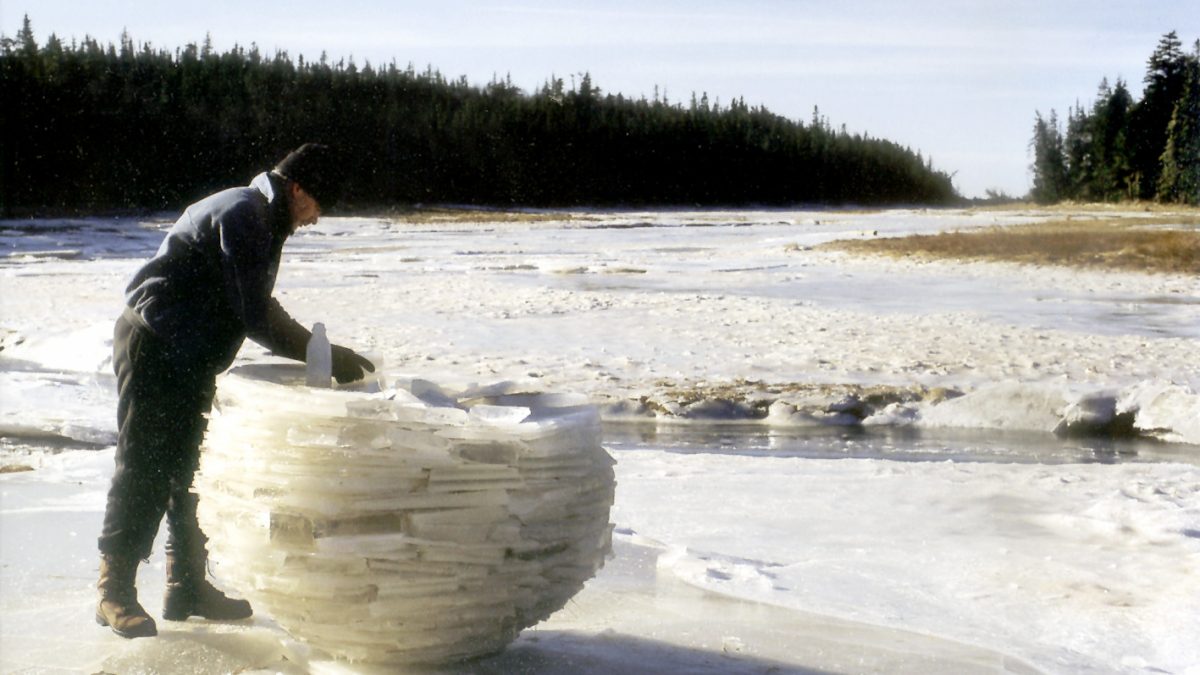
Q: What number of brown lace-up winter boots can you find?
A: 2